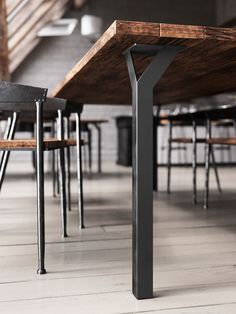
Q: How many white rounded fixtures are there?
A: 1